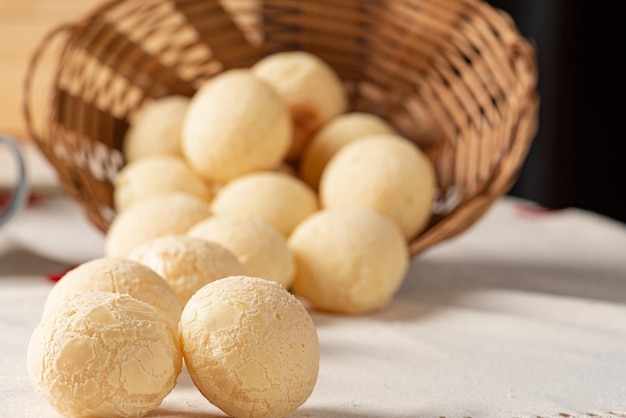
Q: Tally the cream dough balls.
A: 14